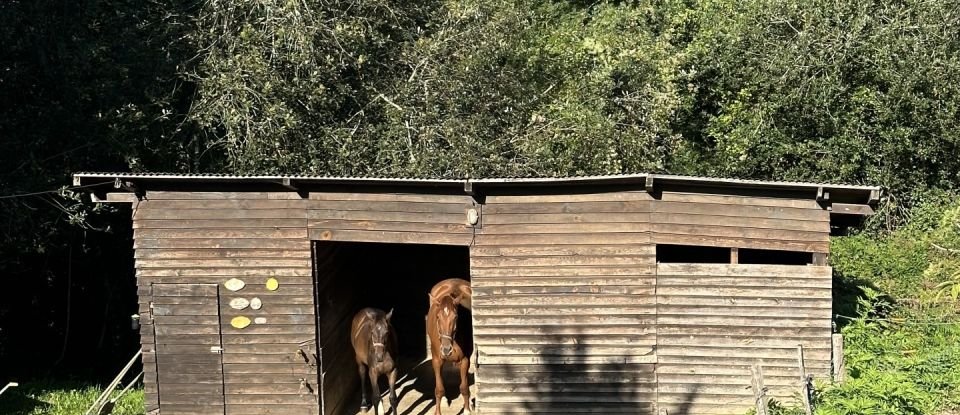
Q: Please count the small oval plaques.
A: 6